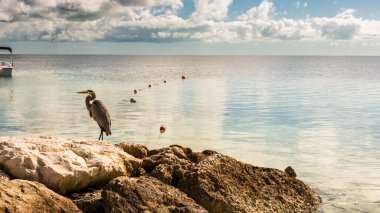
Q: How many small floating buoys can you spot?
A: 6